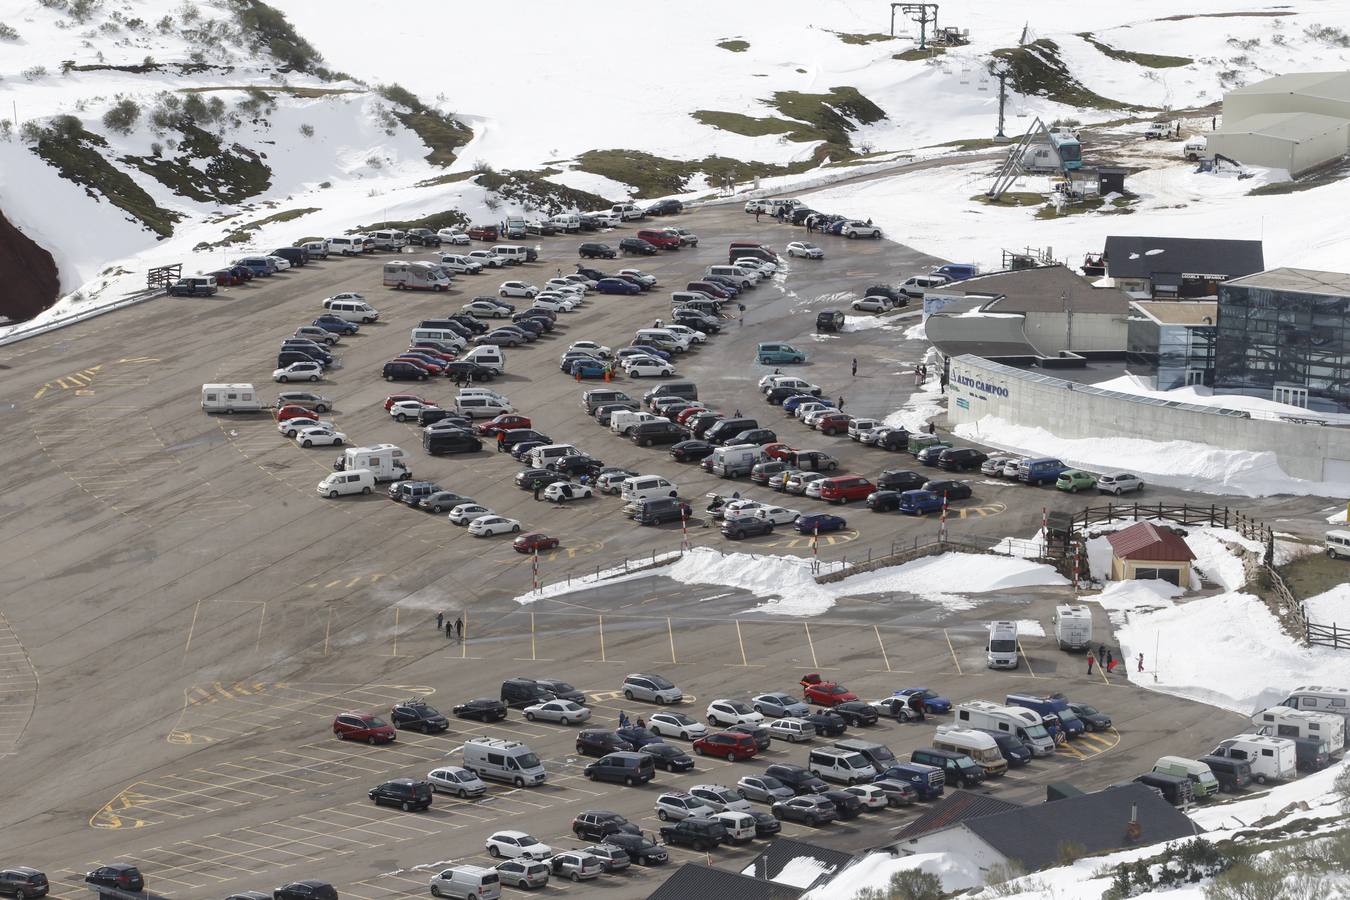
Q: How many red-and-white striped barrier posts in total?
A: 6